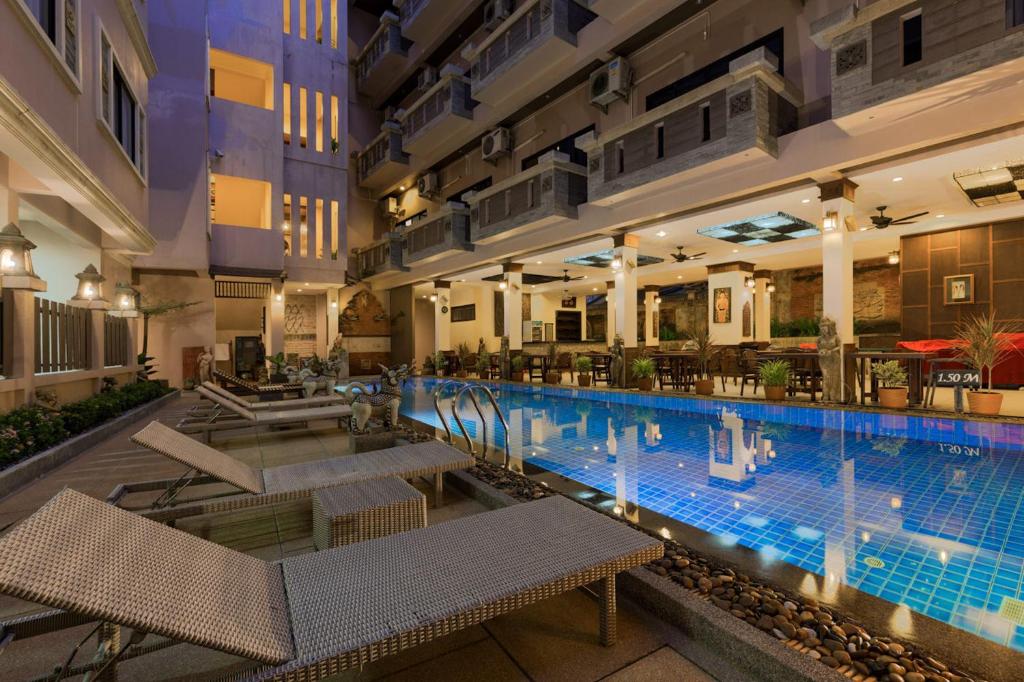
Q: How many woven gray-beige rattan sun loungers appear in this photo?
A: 4